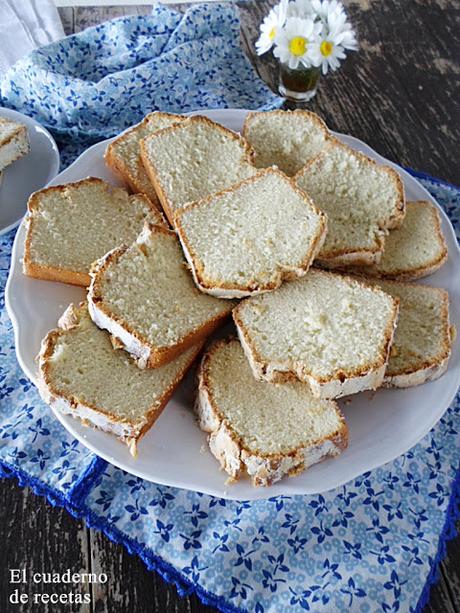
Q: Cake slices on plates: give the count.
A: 13